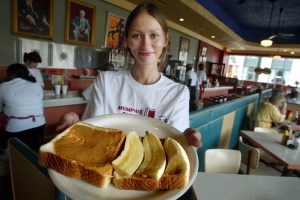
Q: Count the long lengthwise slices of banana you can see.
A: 3